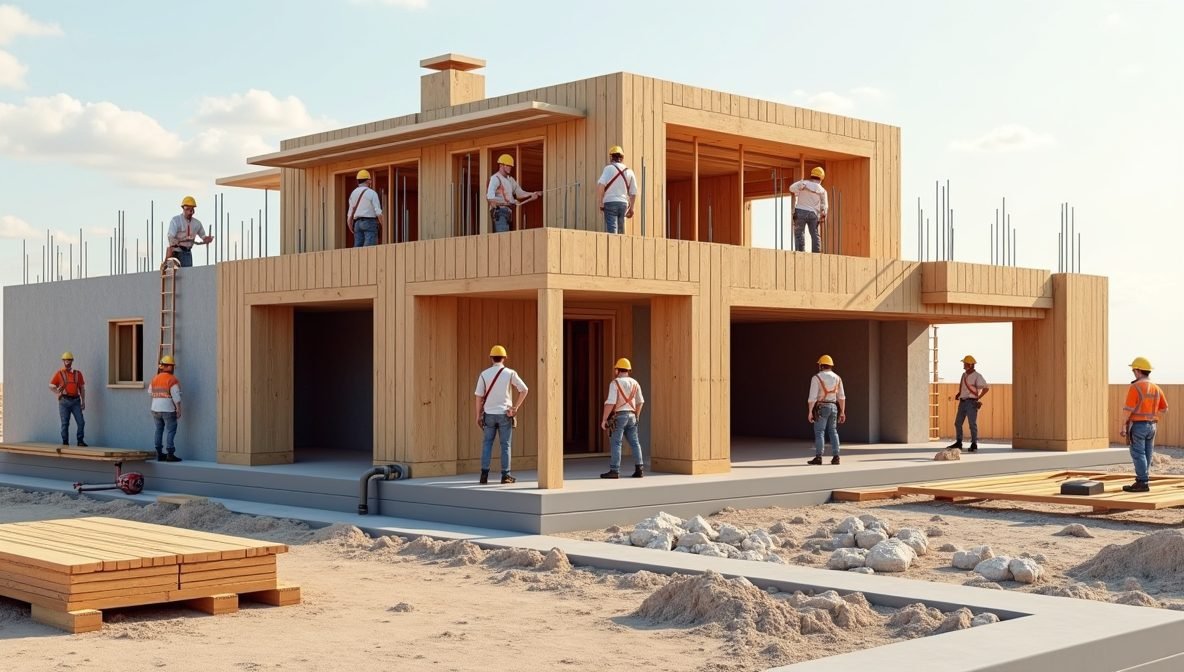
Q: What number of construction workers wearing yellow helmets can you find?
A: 12